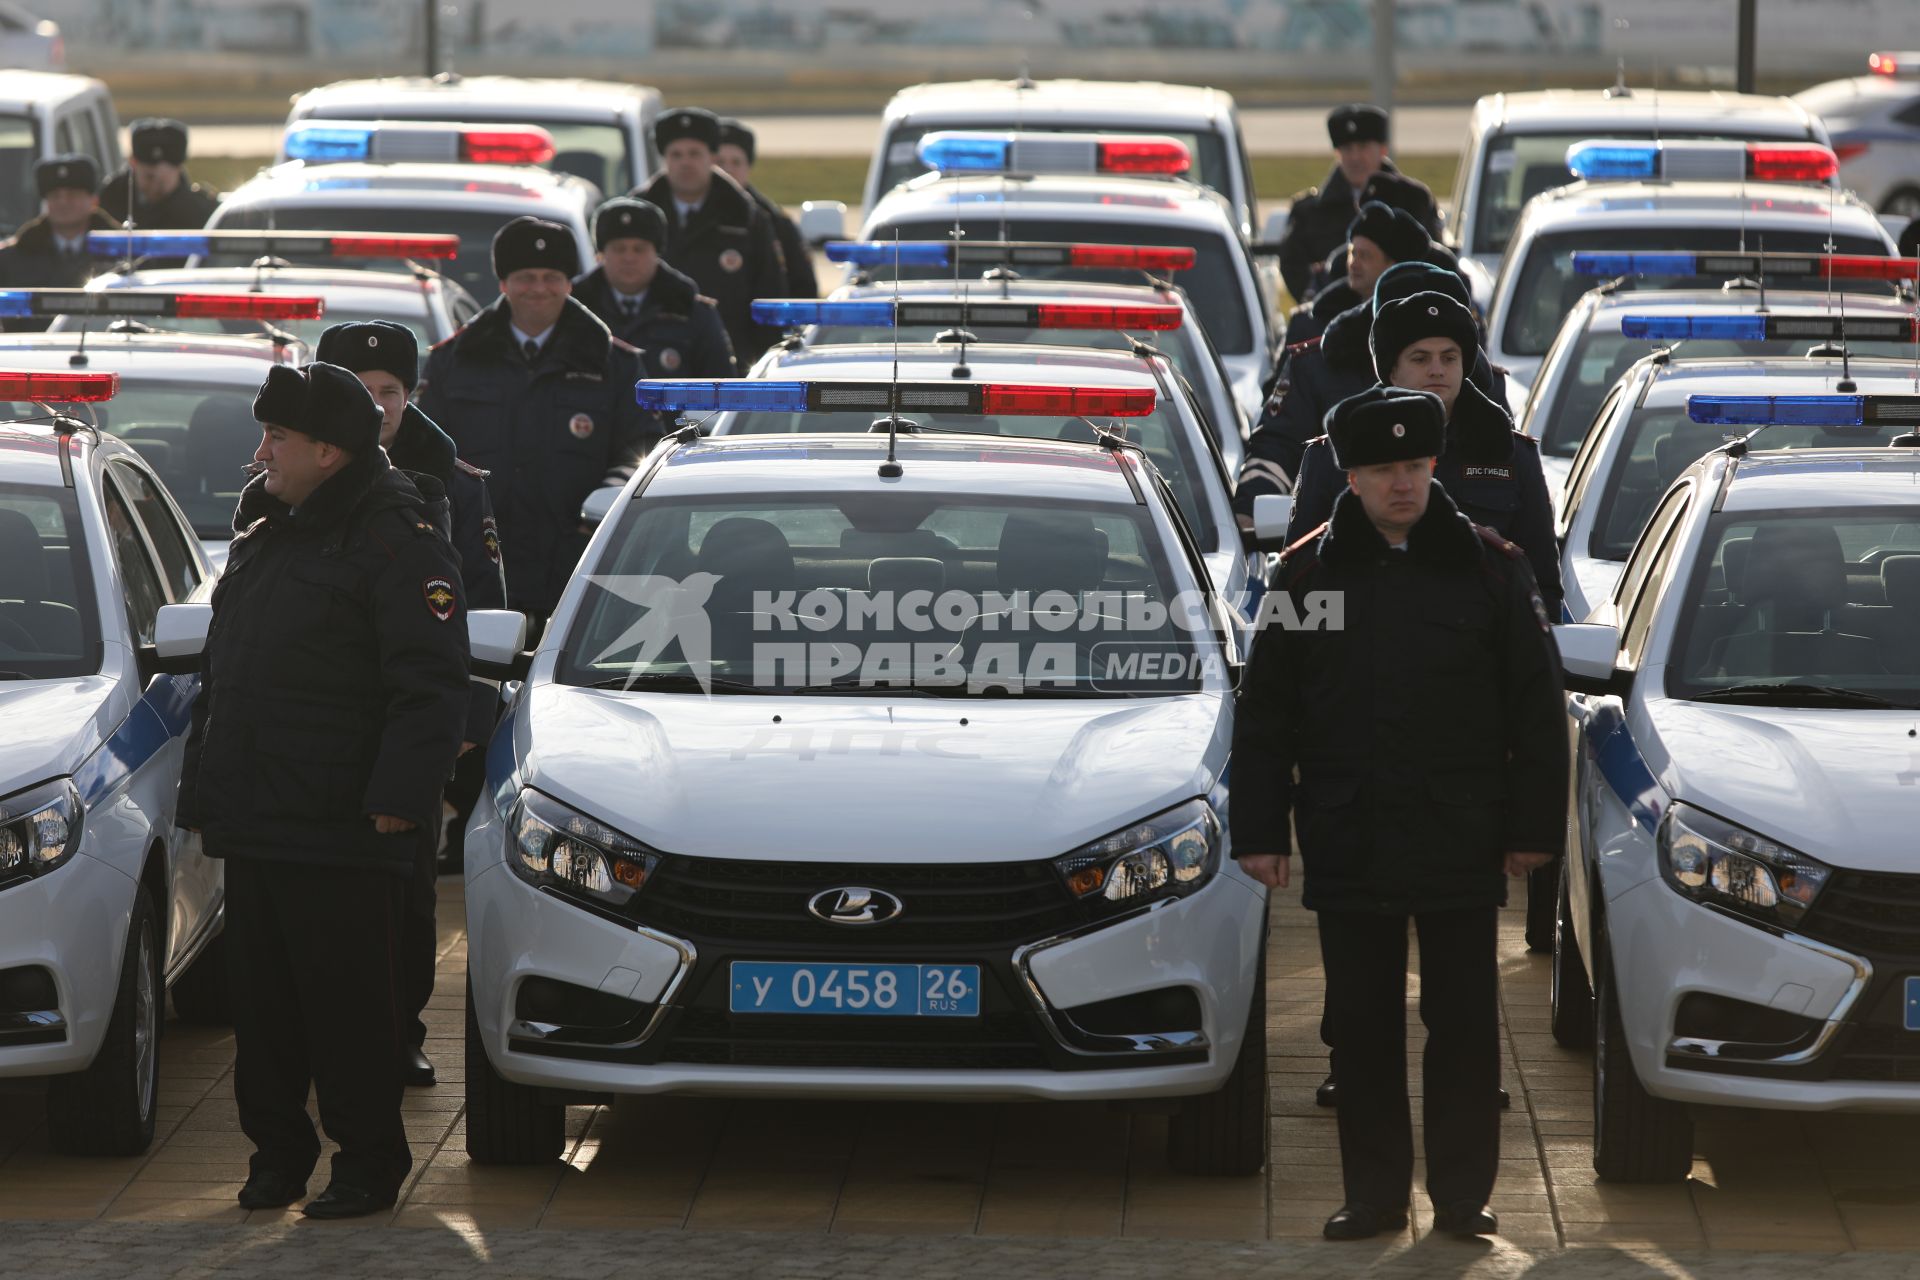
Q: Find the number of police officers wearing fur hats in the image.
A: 14